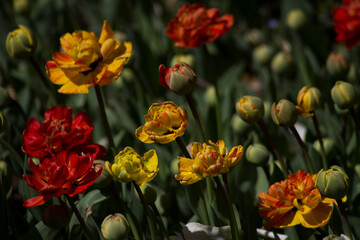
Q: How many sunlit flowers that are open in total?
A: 9